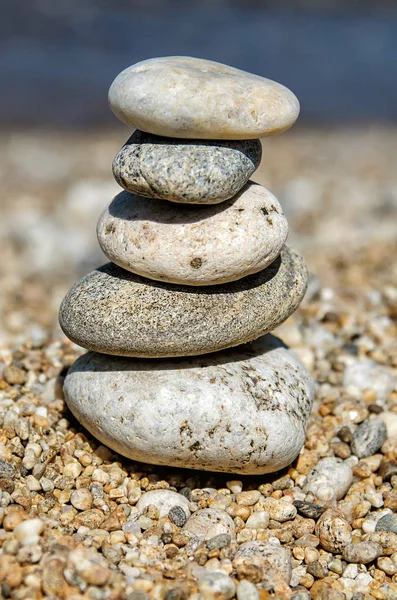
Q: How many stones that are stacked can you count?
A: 5